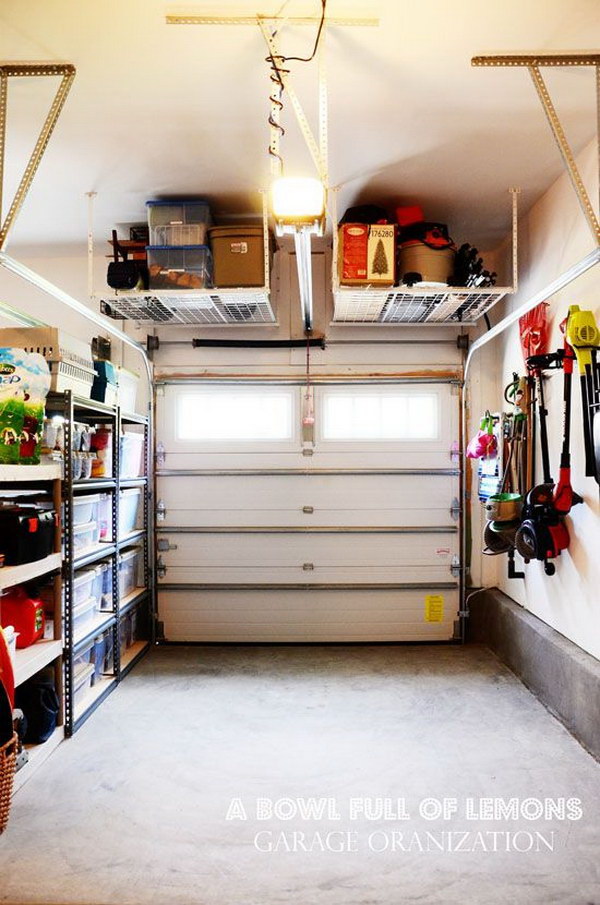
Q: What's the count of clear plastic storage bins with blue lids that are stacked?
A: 2